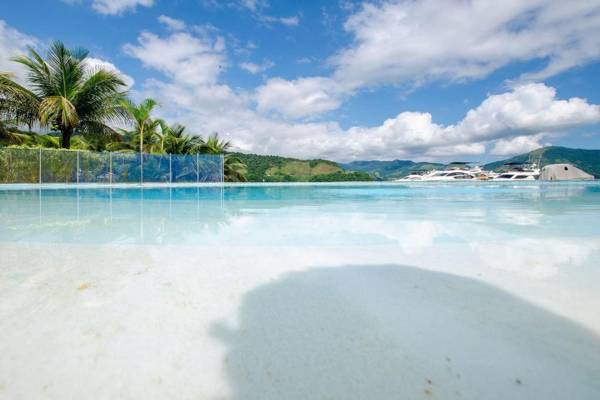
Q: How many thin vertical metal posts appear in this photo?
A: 7